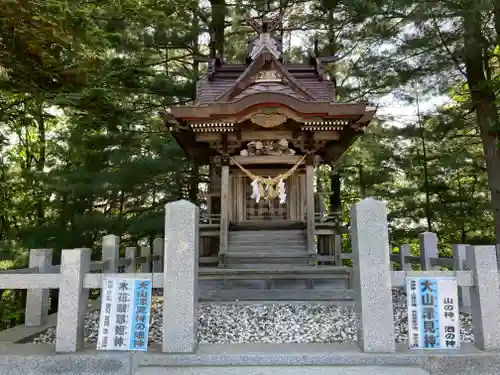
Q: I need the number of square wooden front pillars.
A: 2